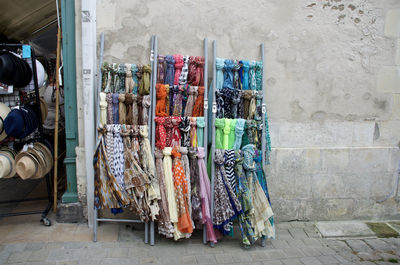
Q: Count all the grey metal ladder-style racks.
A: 3